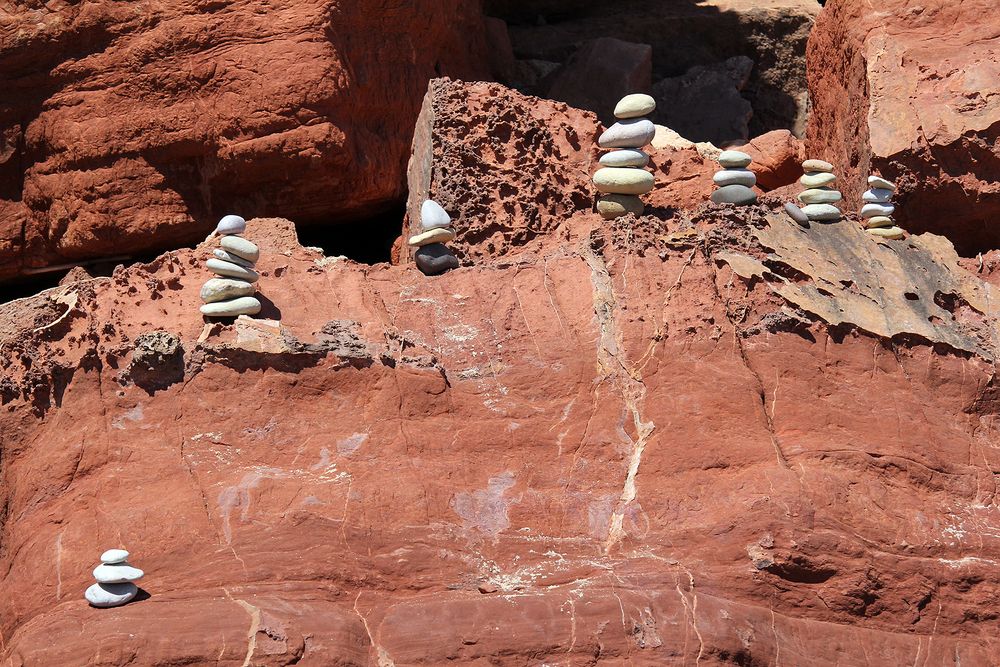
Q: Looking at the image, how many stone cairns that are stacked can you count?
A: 7